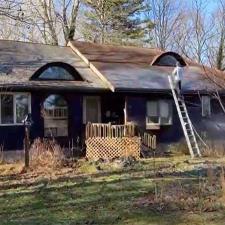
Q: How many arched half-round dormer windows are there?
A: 2